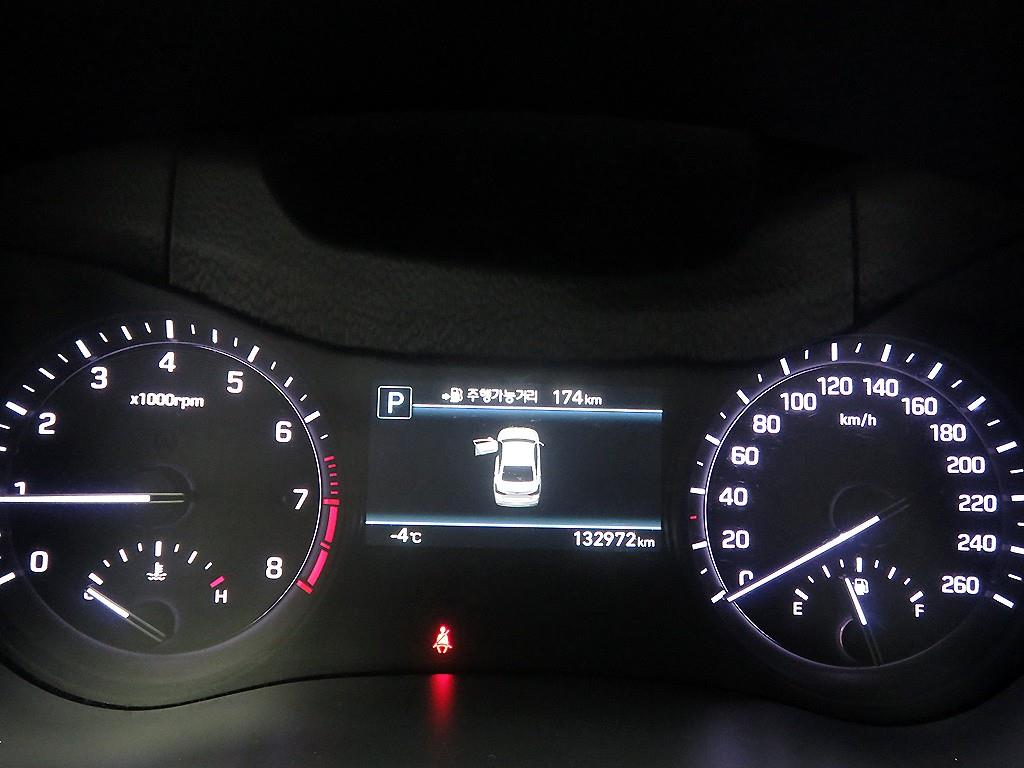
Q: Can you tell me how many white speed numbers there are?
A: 14